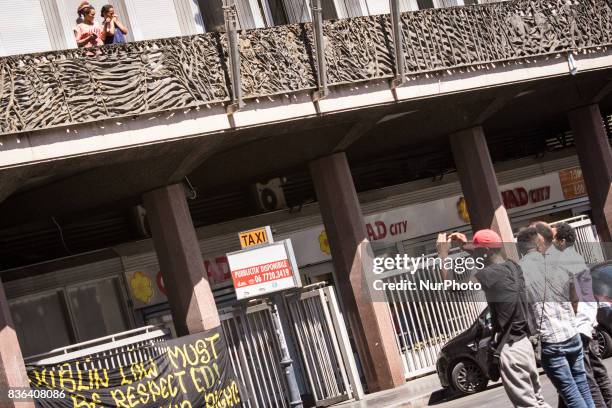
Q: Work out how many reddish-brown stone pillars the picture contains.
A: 5